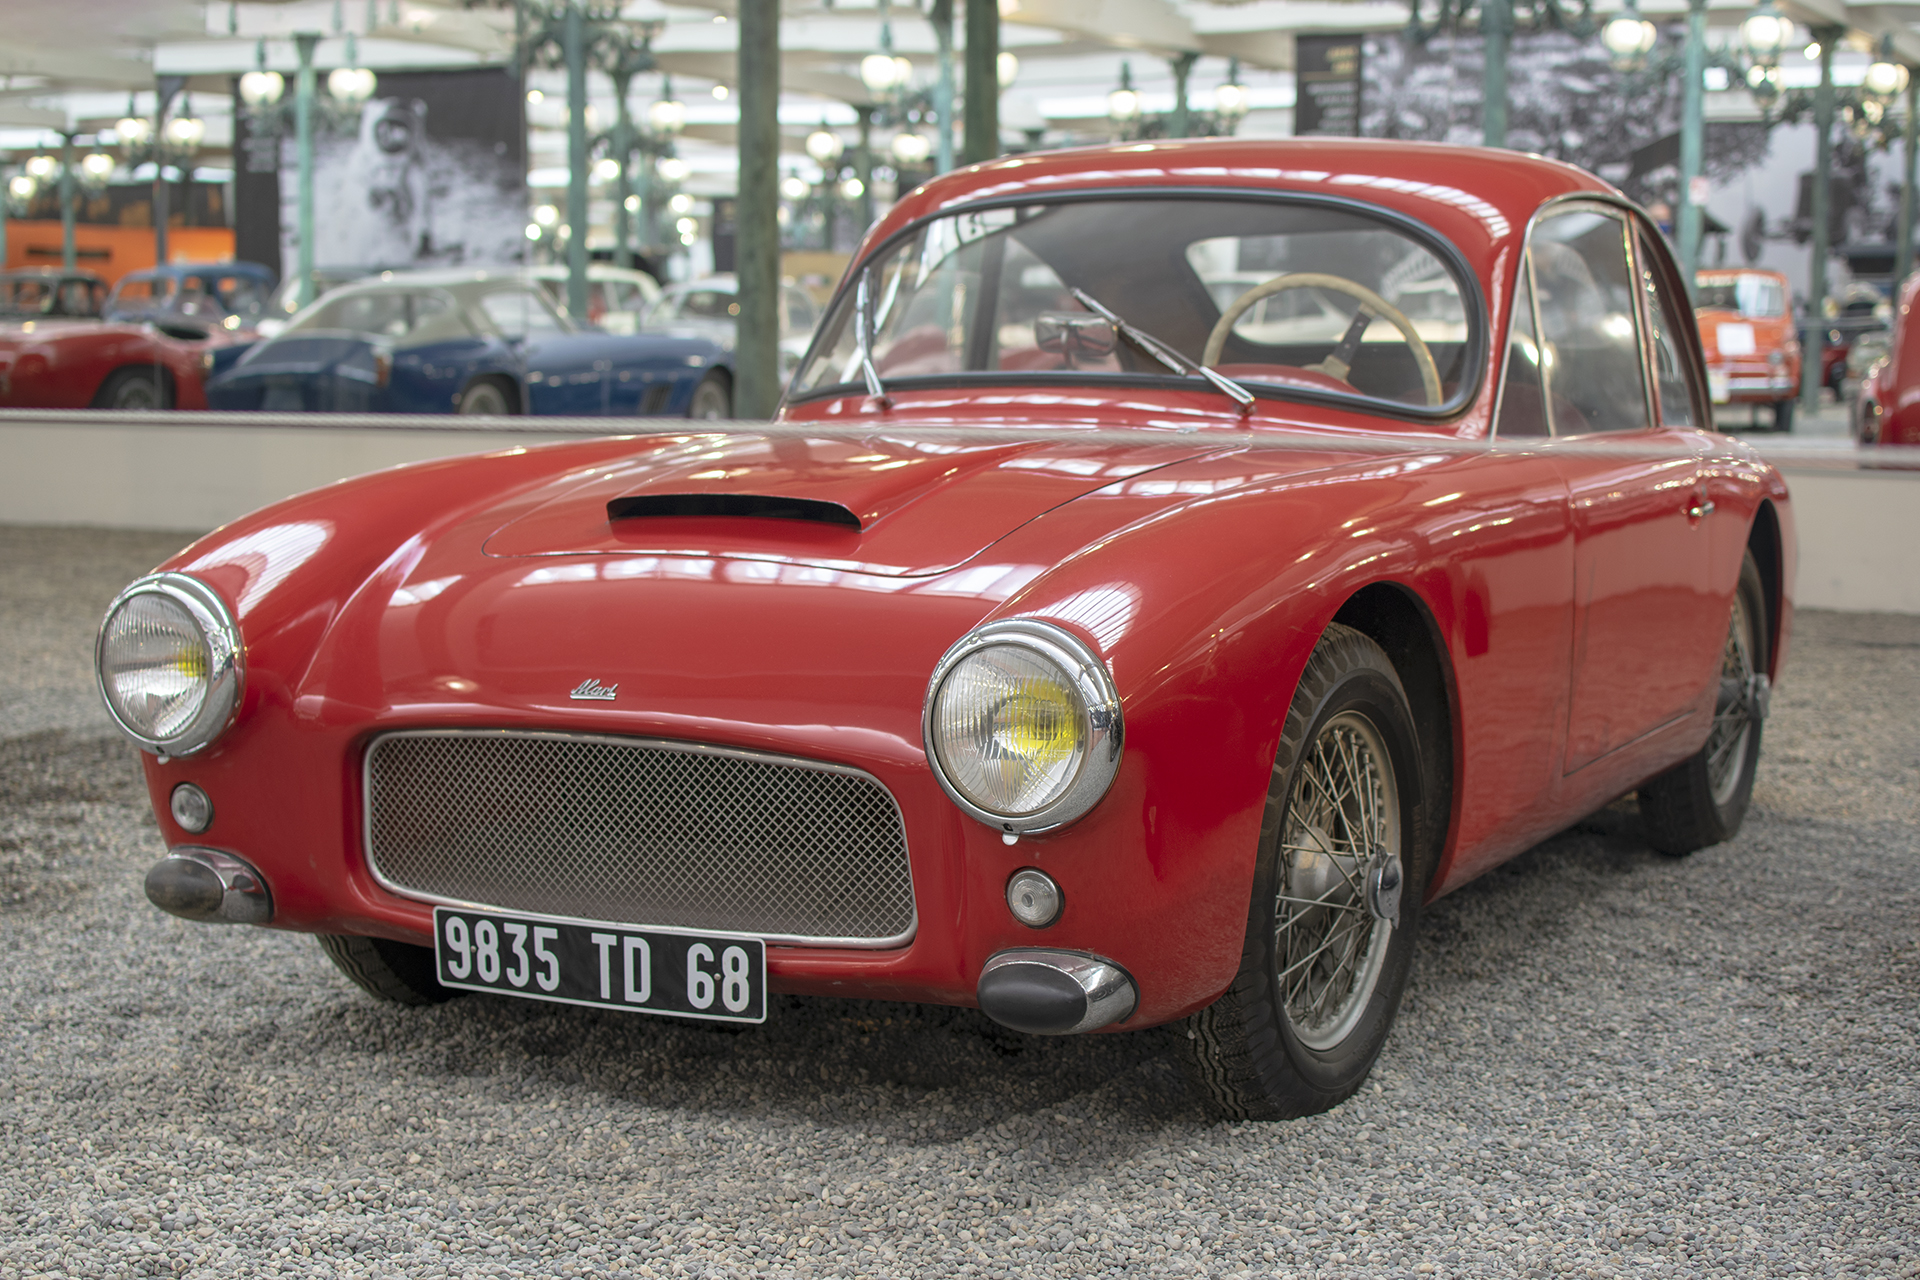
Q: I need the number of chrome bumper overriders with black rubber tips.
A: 2